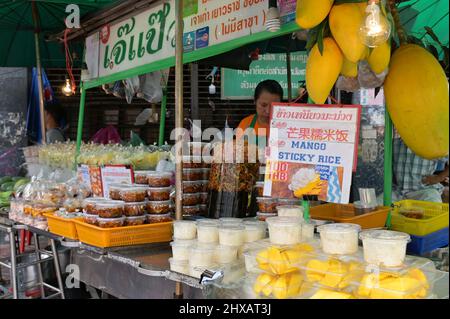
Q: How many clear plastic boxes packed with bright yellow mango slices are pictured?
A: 5